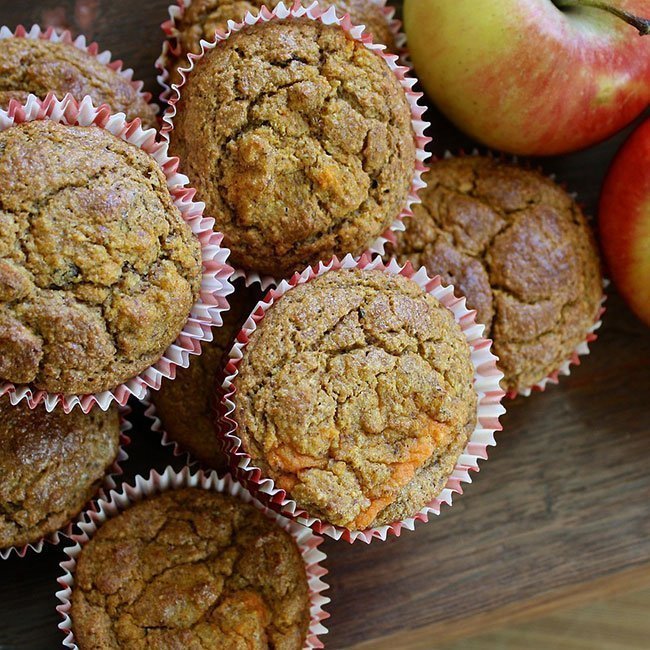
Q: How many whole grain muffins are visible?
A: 9